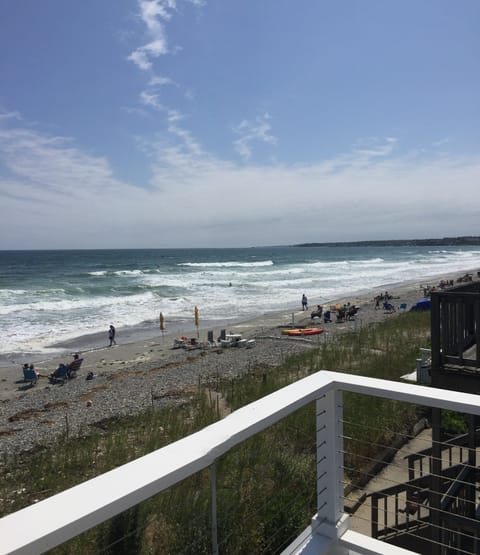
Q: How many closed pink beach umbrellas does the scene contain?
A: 0